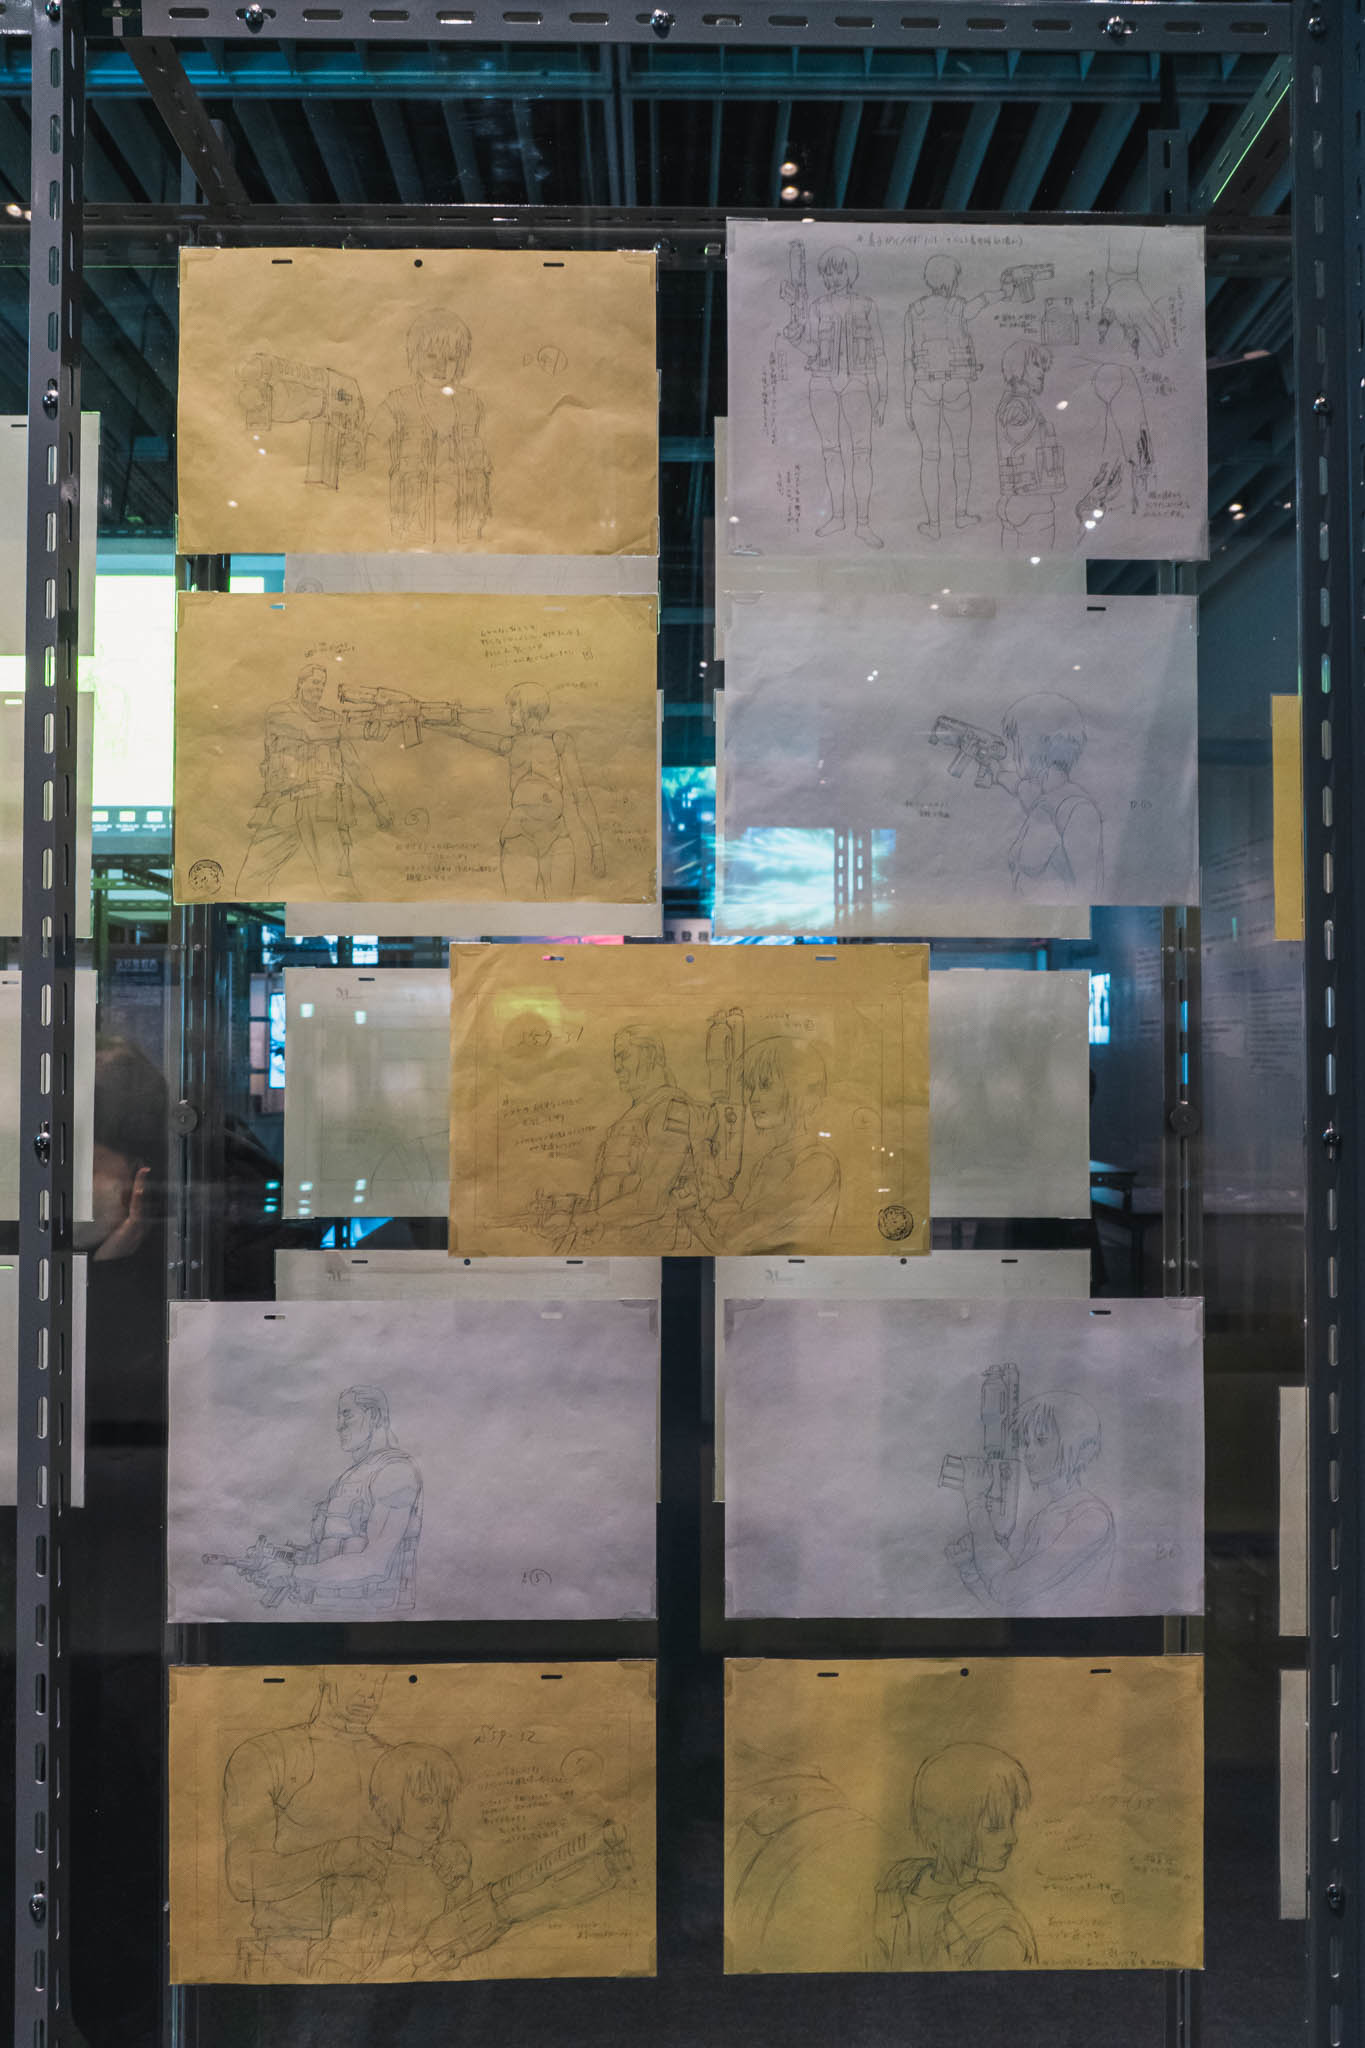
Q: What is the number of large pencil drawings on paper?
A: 9